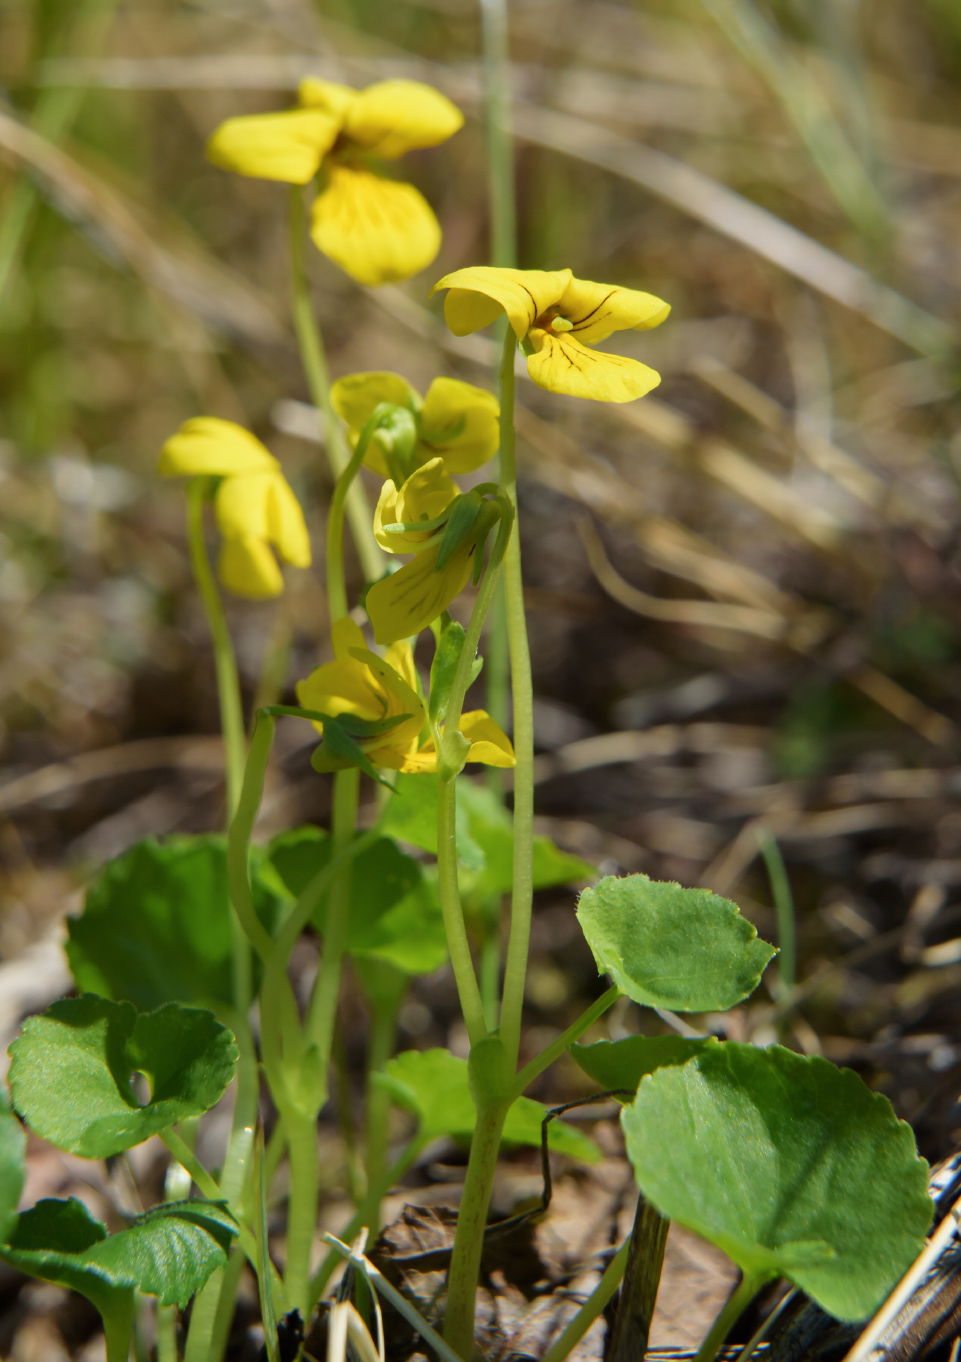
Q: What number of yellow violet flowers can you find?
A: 6